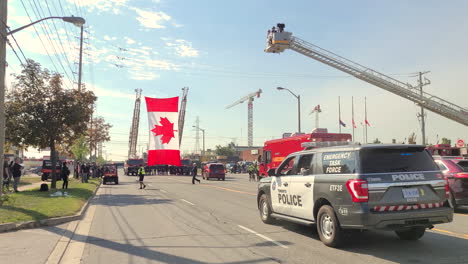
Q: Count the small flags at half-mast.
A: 3